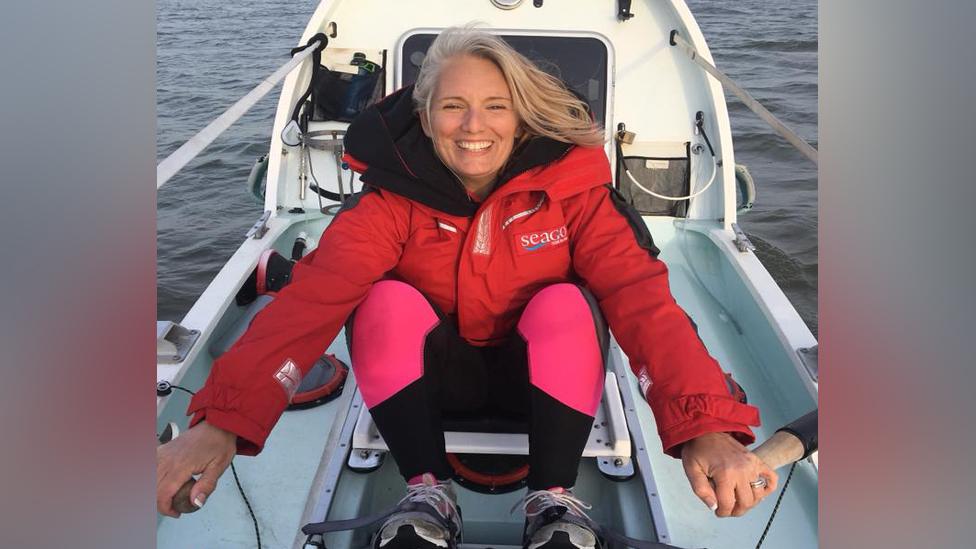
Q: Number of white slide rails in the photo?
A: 2